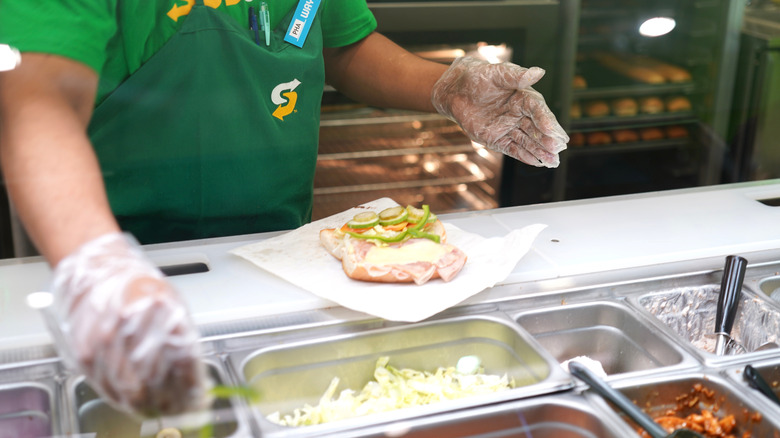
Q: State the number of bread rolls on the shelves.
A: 13